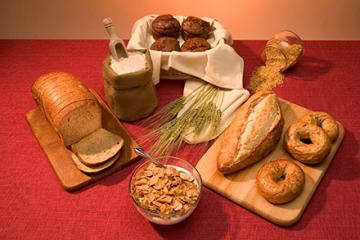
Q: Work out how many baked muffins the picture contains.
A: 4